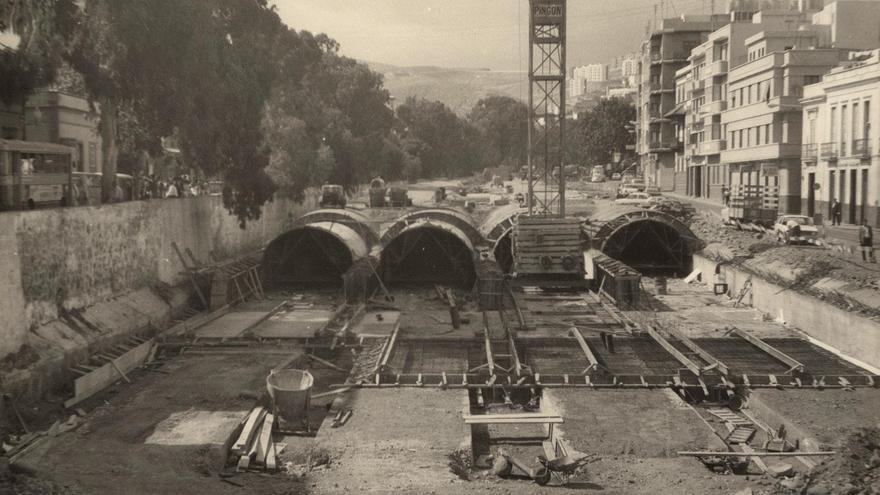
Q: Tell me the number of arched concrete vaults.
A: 4